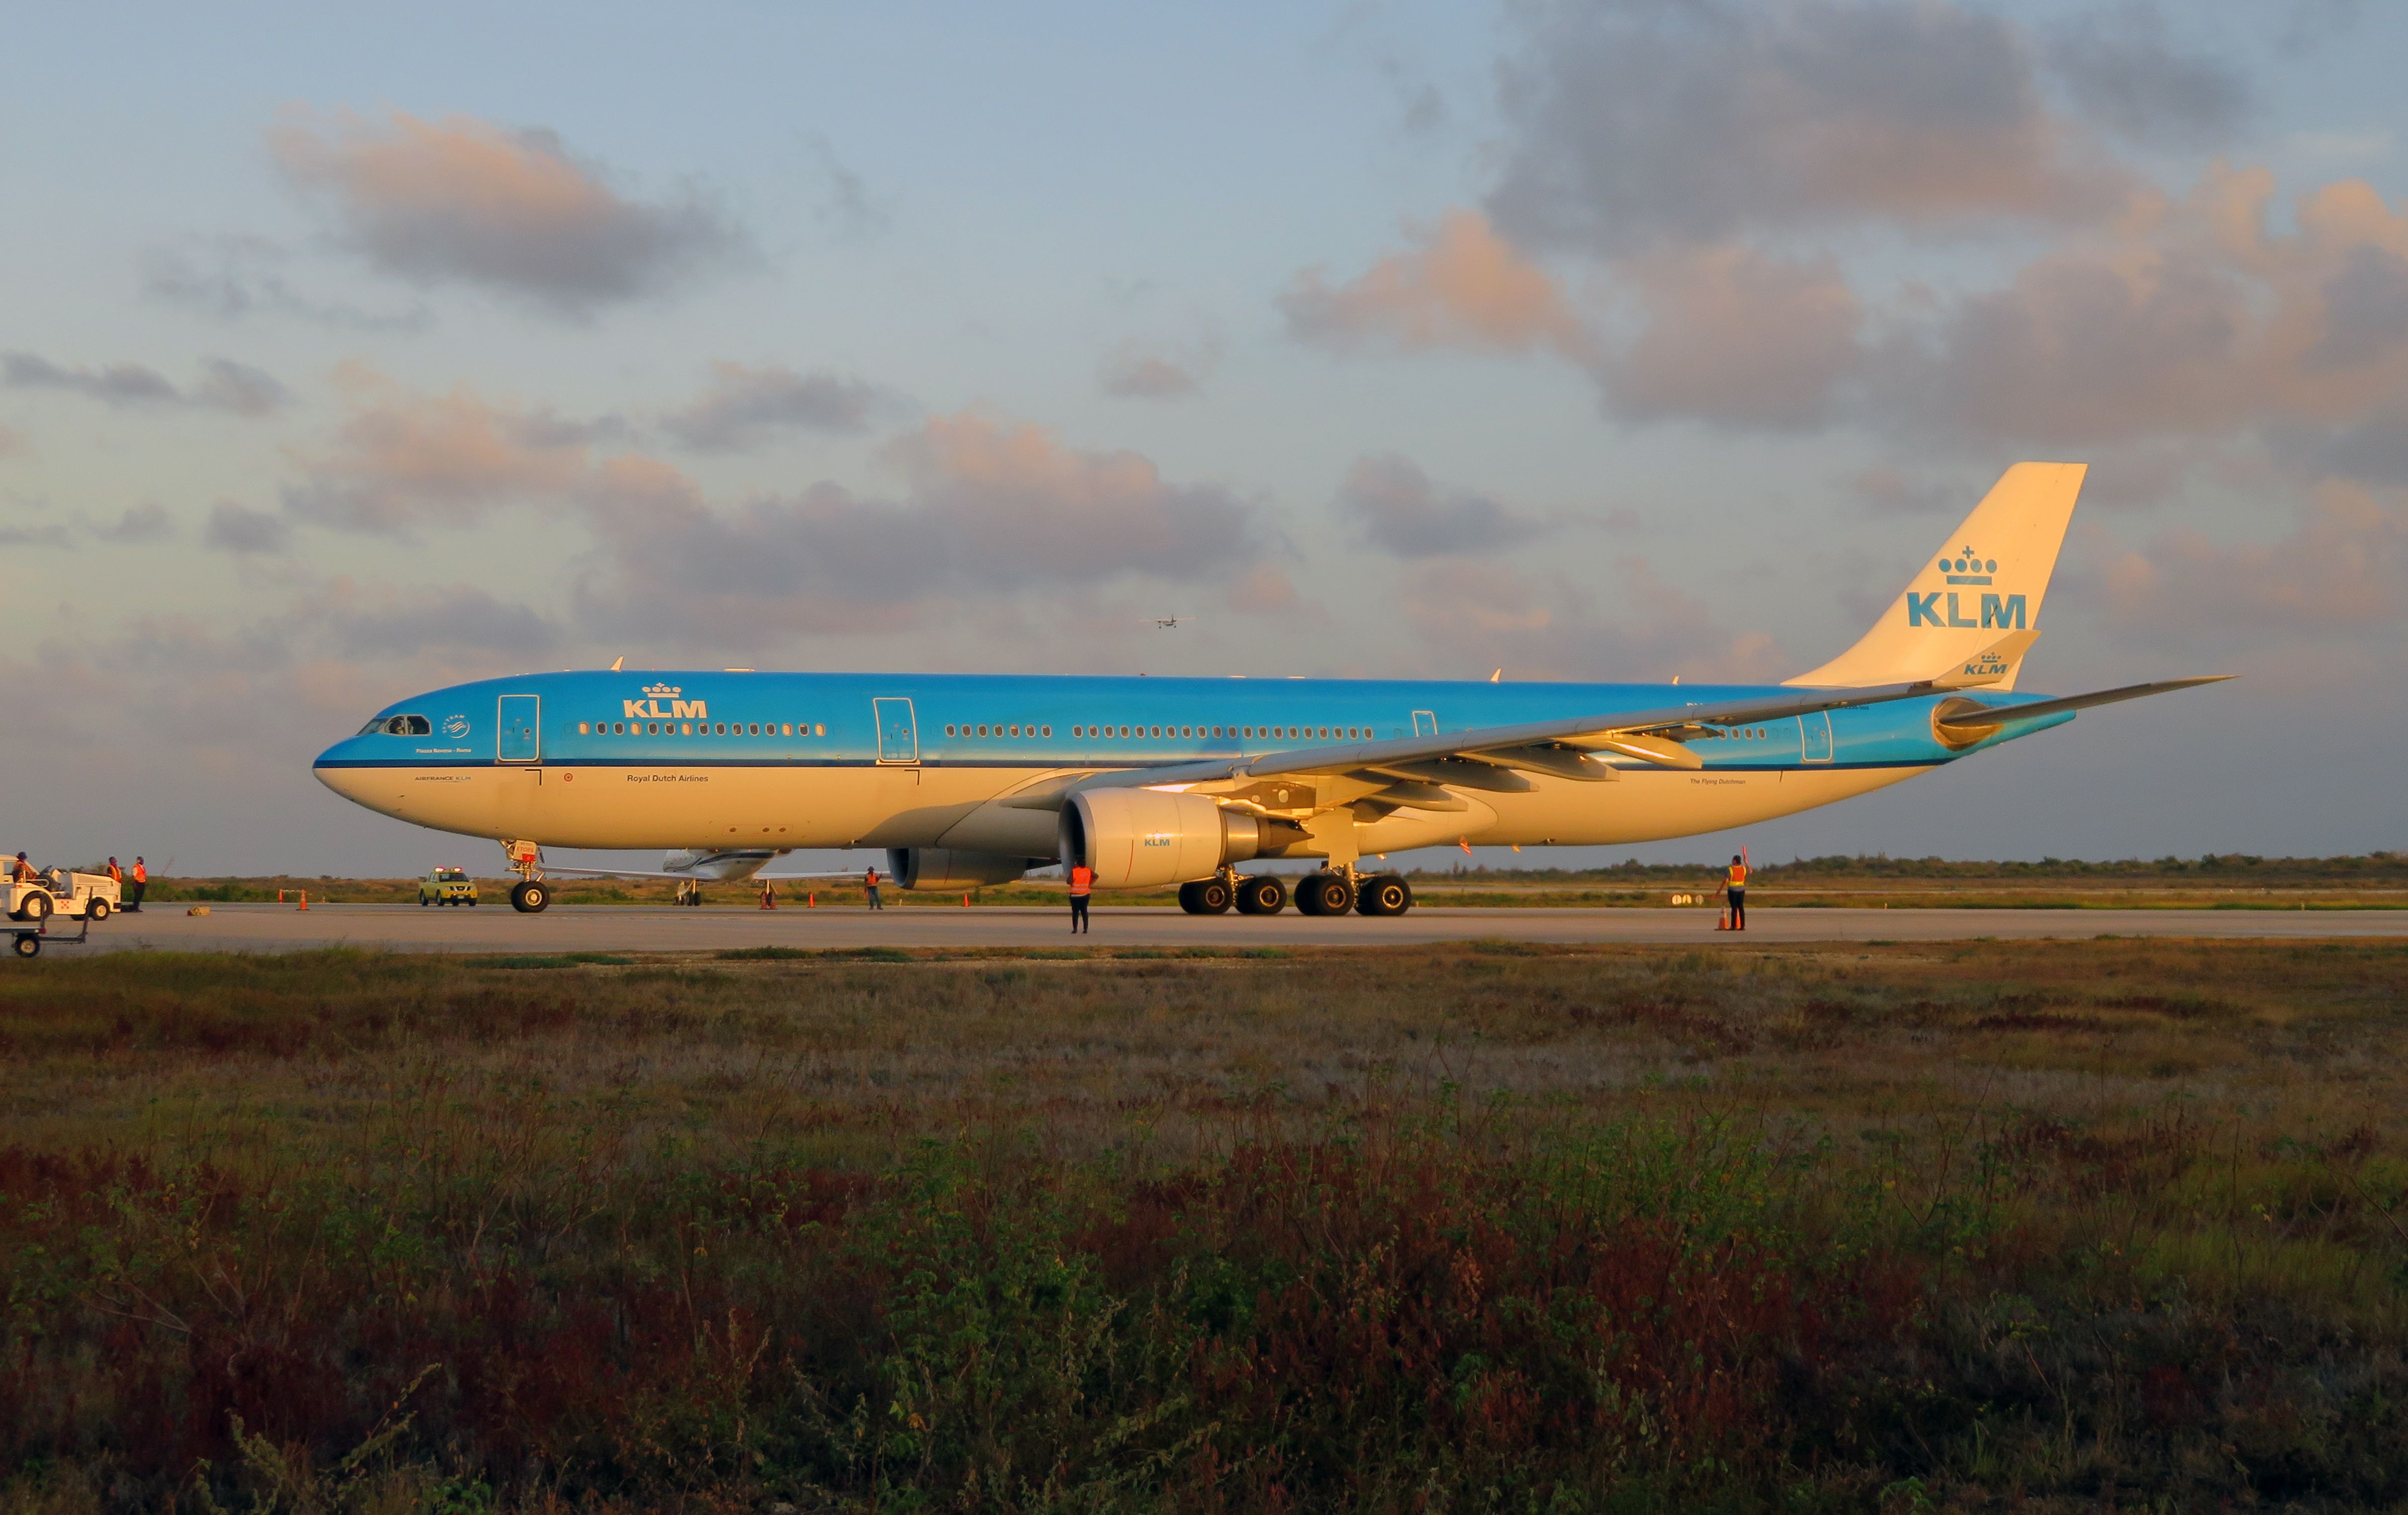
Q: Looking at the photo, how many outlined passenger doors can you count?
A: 4